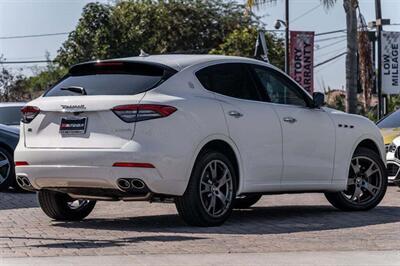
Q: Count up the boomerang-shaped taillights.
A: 2